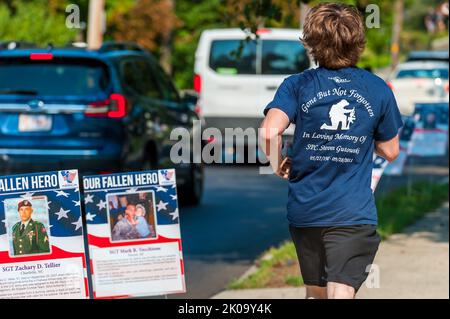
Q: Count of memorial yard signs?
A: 5